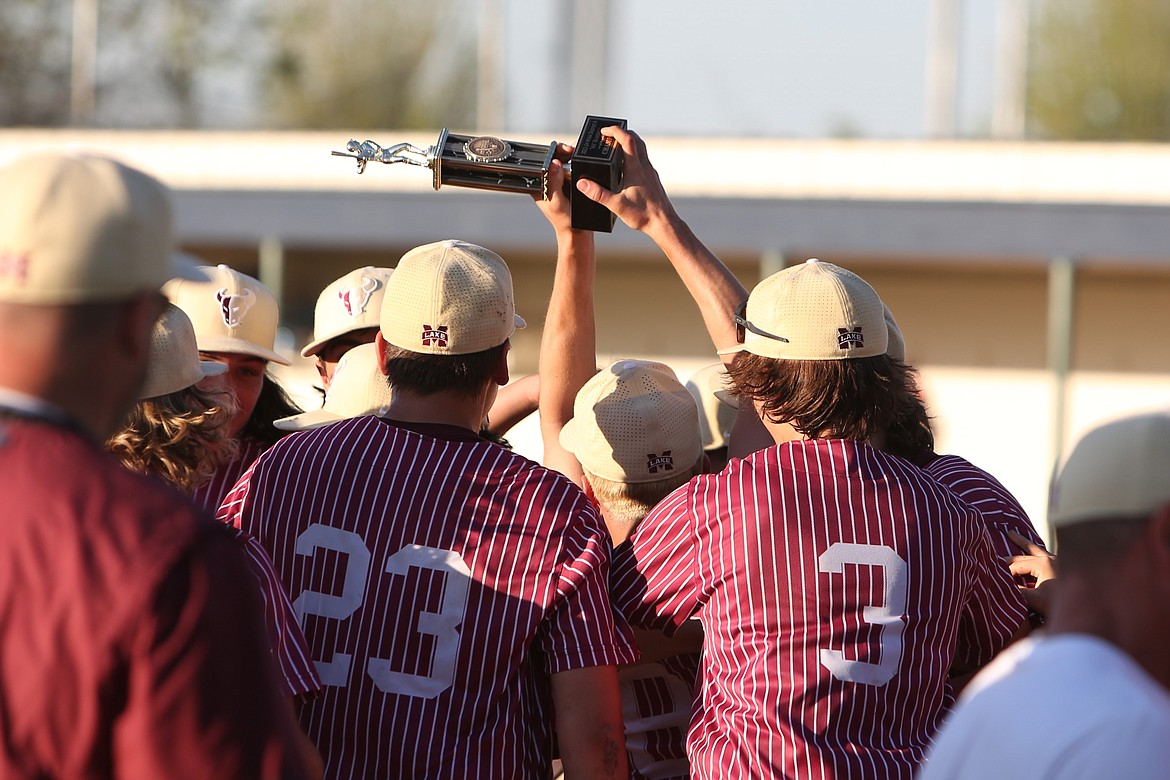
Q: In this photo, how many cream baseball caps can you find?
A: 11